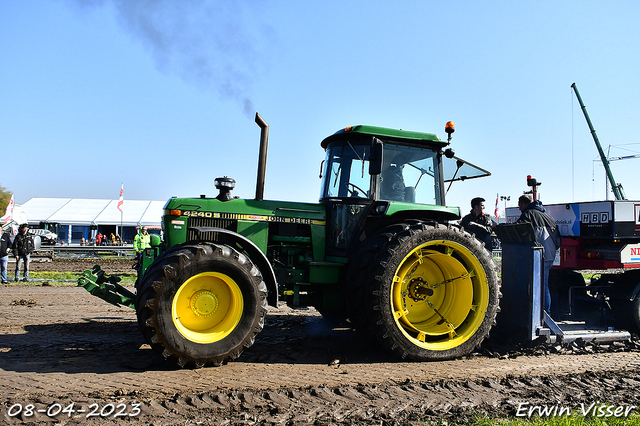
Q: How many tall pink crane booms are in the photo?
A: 0